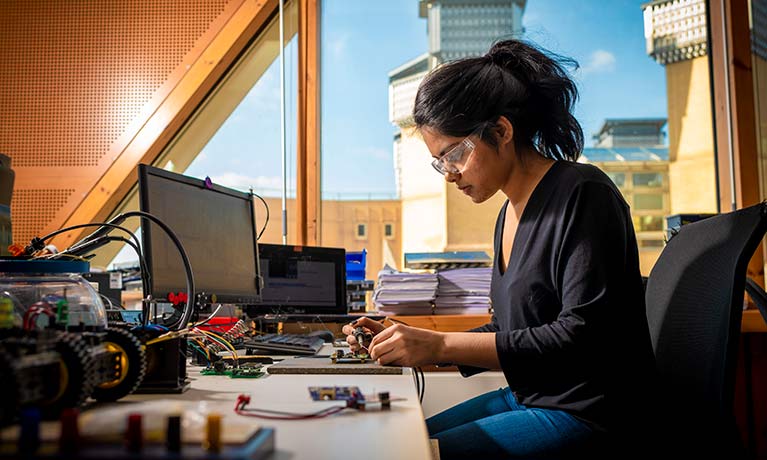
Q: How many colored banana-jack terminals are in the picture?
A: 5